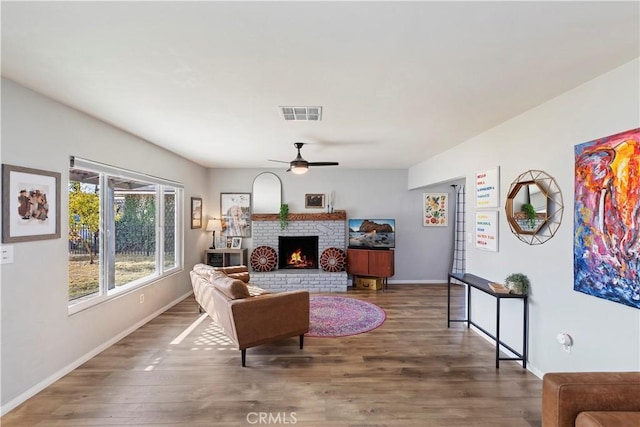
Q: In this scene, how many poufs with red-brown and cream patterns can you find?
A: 2